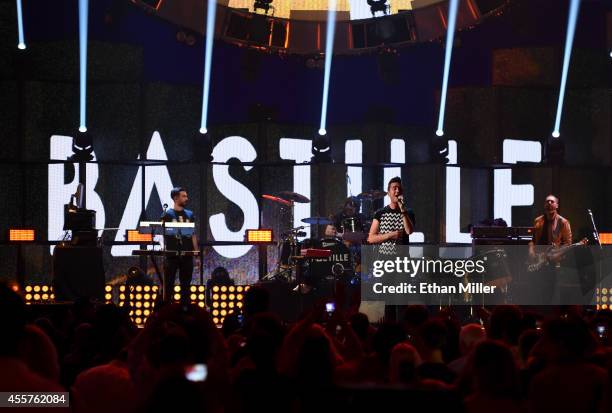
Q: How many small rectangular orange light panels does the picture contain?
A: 4